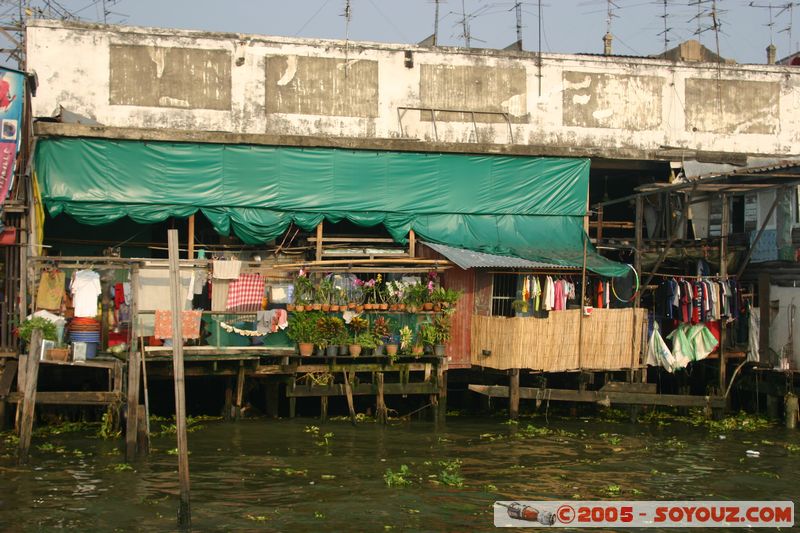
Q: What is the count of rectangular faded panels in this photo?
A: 5